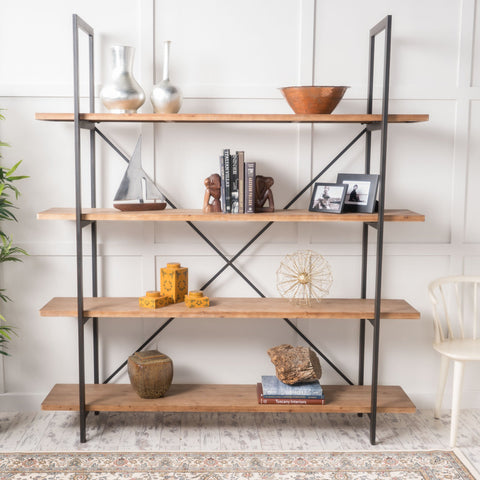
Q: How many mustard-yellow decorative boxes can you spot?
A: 3